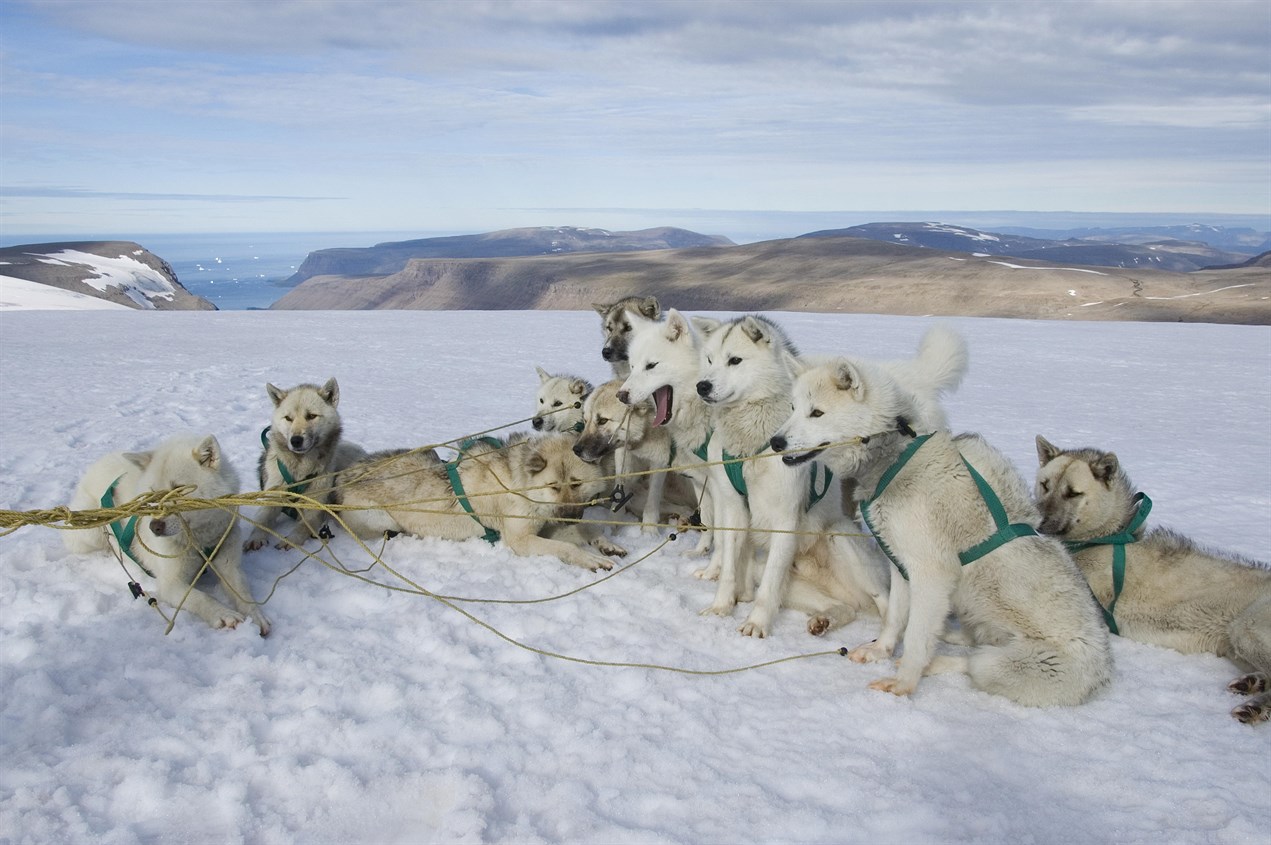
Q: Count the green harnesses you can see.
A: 7